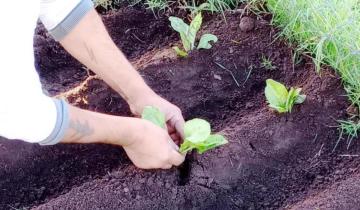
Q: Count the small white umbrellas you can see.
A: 0